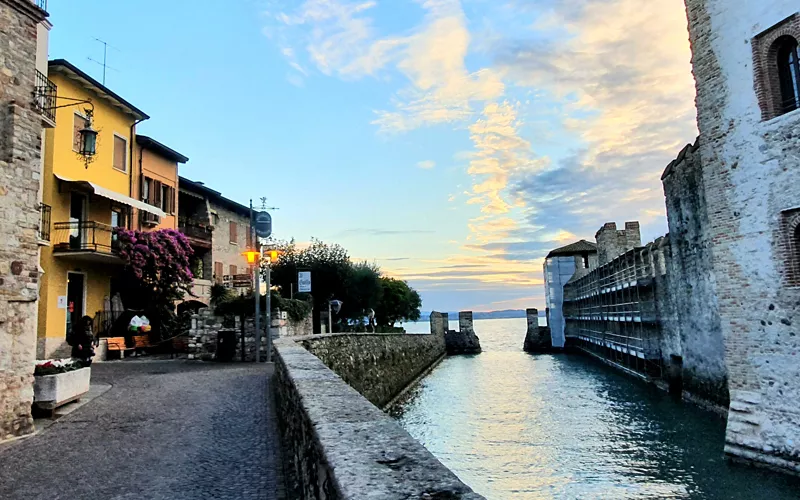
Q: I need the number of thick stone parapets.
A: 1